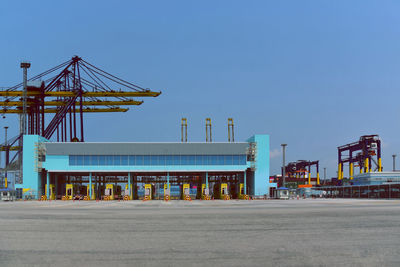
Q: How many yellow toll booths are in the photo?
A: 11